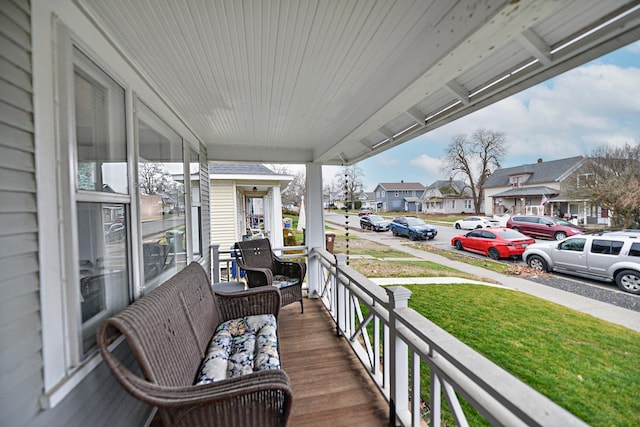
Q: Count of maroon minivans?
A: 1